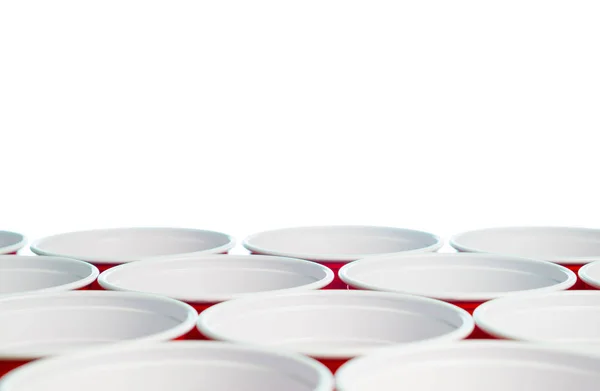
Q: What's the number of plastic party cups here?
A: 13